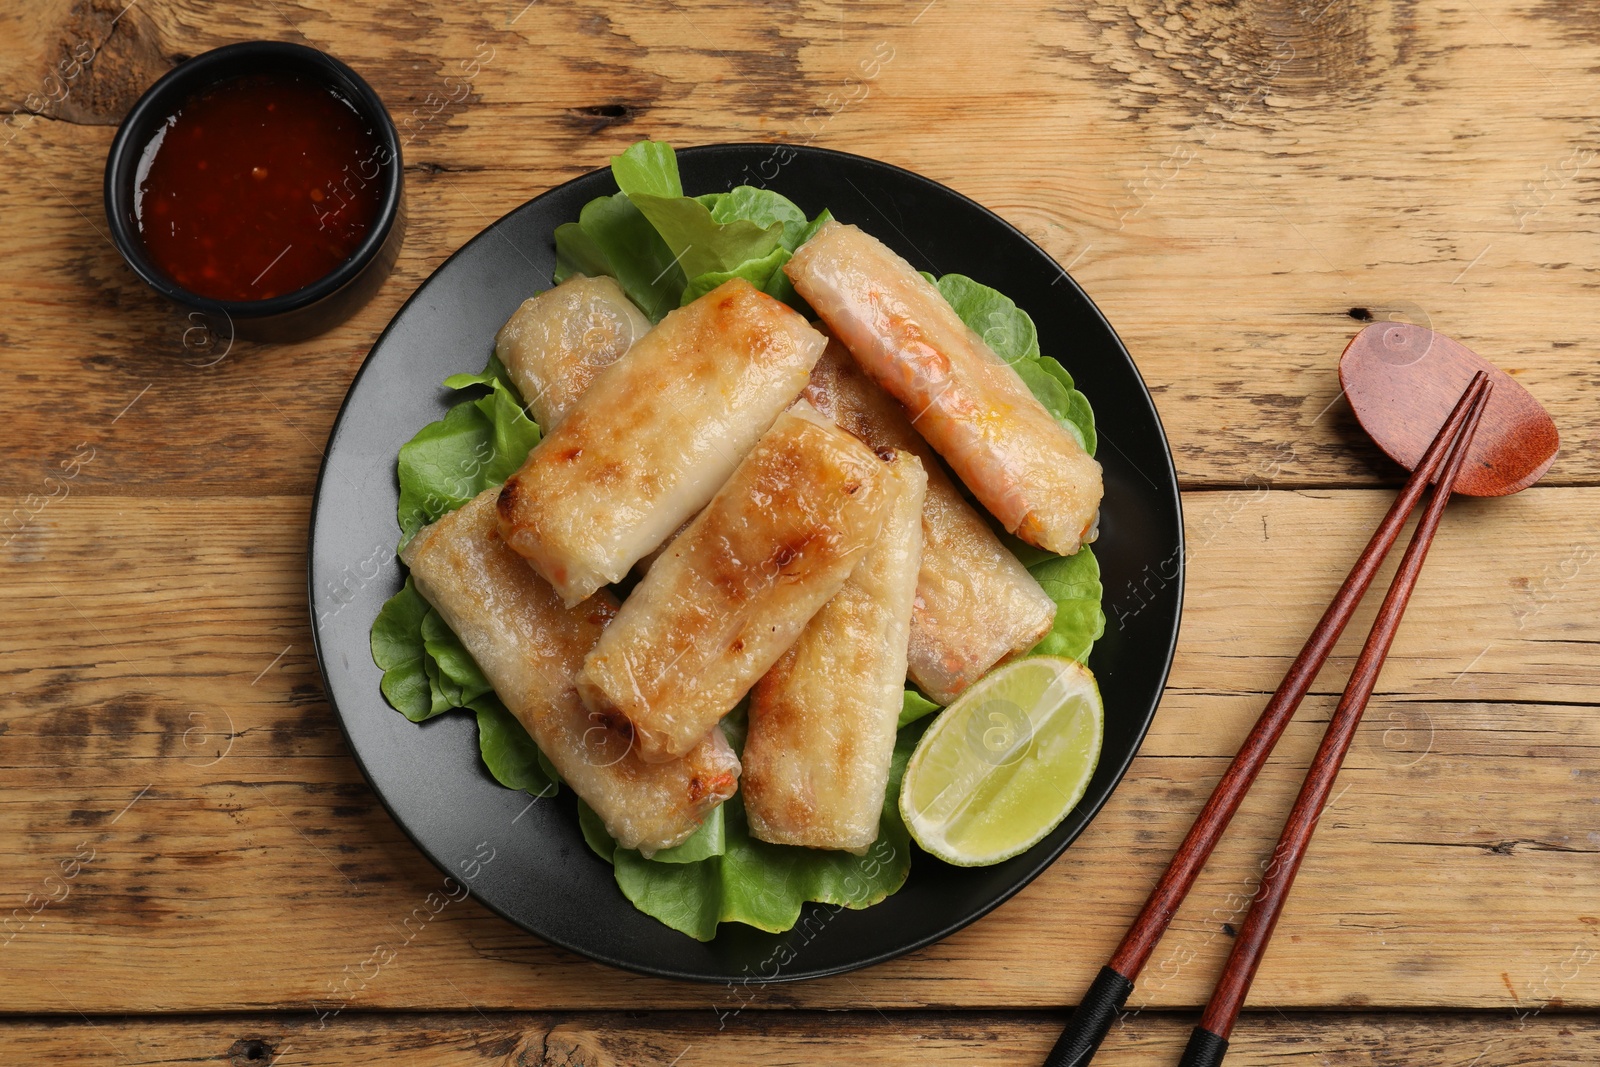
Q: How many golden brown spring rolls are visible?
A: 7